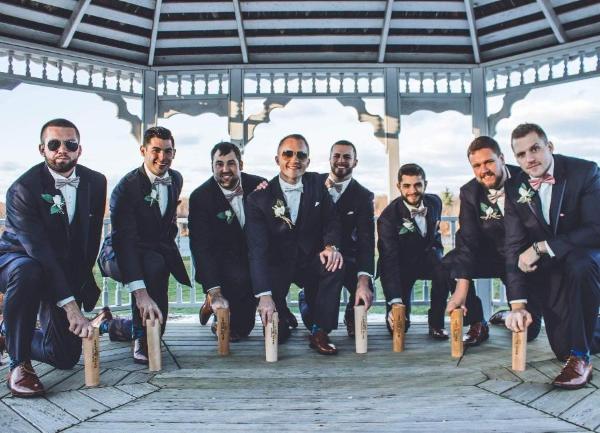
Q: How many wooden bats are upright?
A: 8